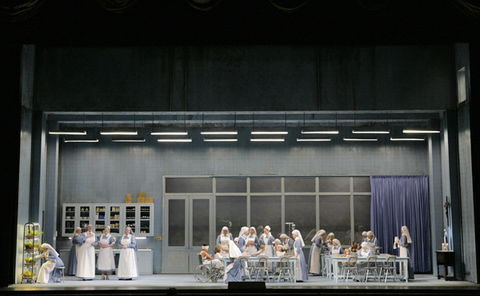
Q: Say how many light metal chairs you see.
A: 6